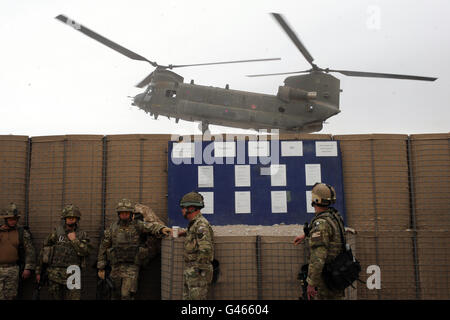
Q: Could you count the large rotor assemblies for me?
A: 2